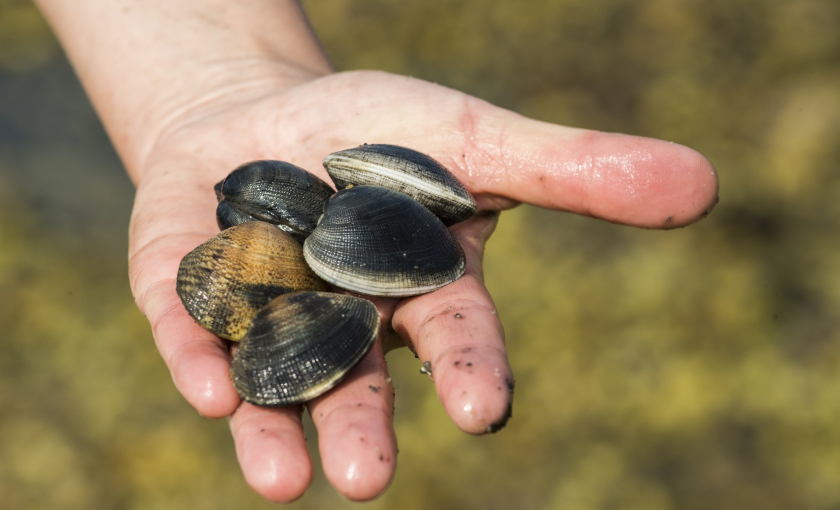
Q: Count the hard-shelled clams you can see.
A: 5